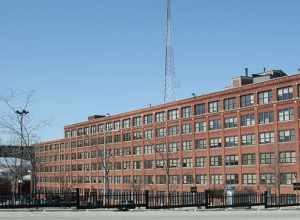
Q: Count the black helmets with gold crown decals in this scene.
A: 0